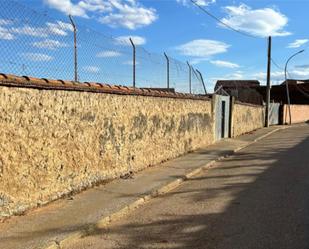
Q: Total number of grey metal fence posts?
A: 5